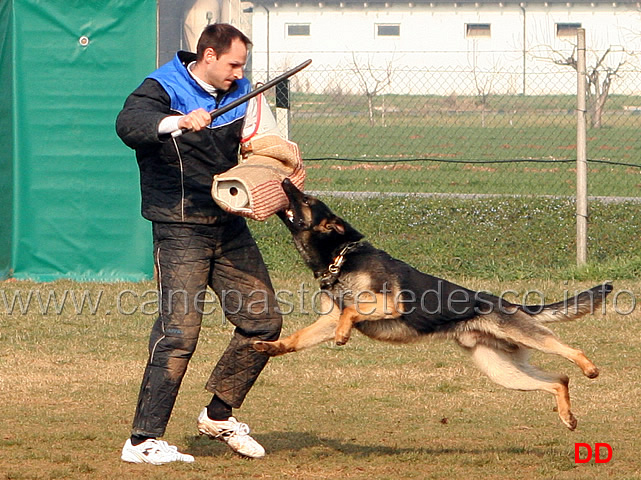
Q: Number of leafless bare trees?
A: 3